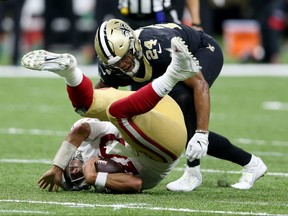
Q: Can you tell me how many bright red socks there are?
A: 2